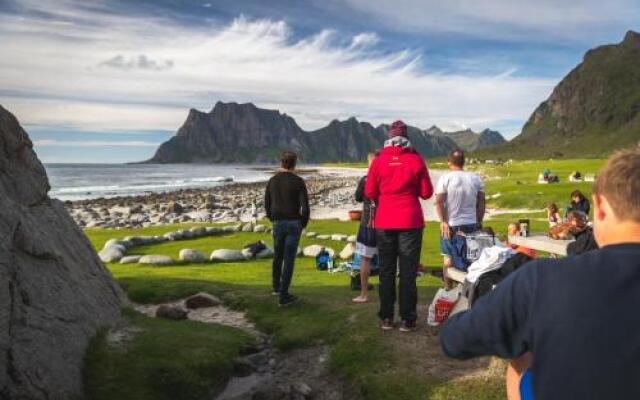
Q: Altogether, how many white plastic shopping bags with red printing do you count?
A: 1